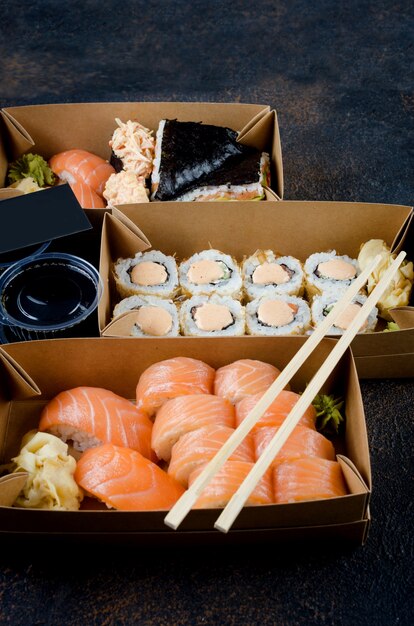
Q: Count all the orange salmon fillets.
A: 12